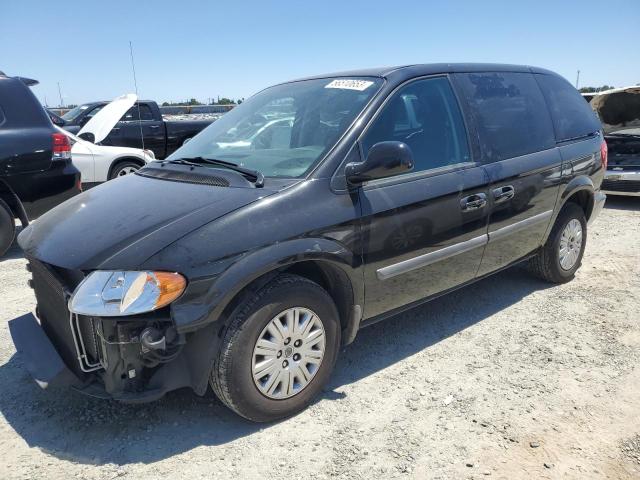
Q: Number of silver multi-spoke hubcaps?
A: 2